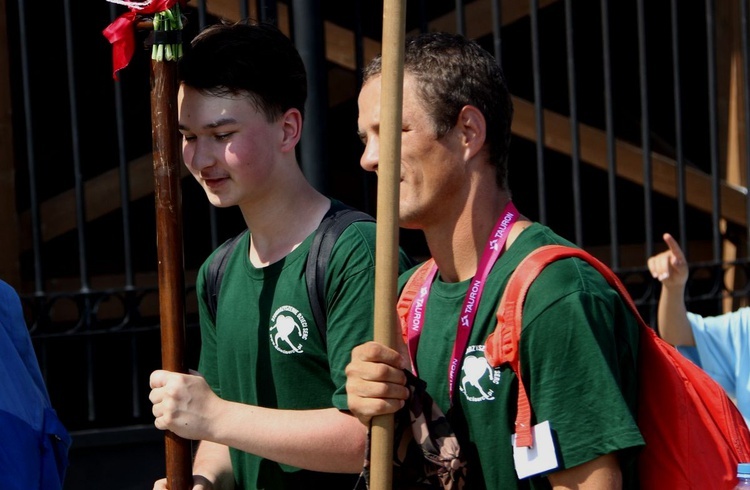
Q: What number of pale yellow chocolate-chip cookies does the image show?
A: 0